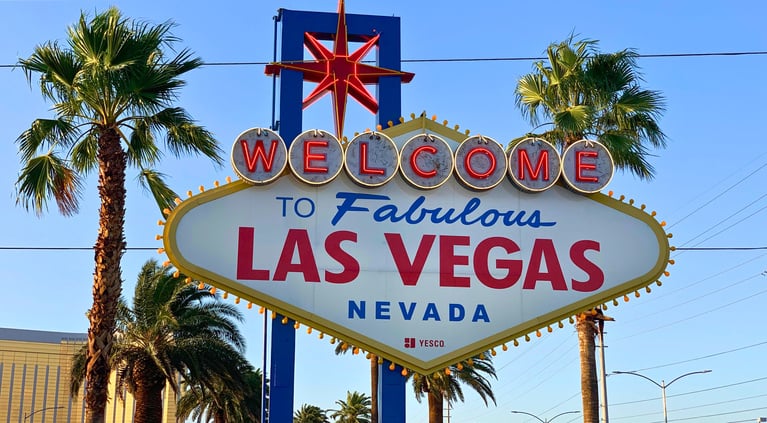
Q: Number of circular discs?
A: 7